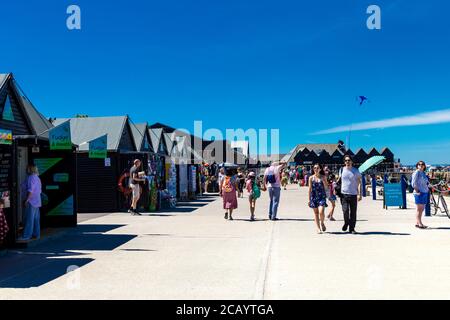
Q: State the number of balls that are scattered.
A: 0